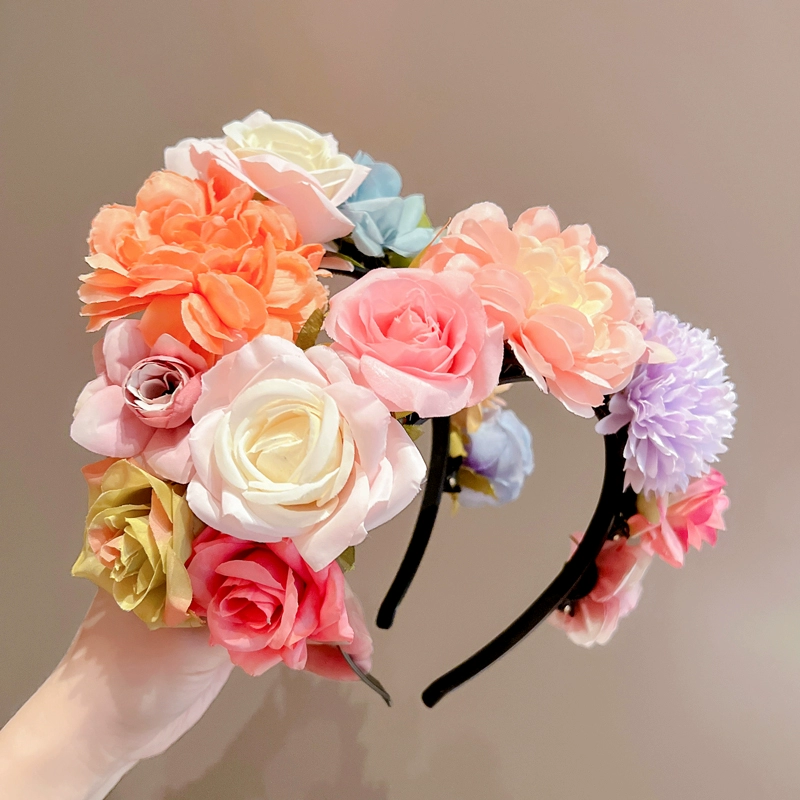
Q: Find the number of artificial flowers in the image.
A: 13